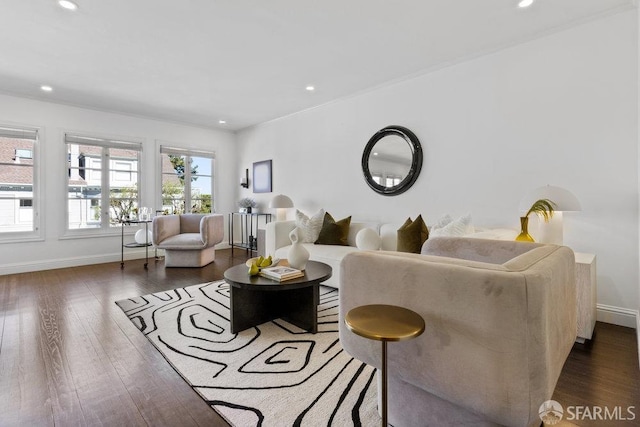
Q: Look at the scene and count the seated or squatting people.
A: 0